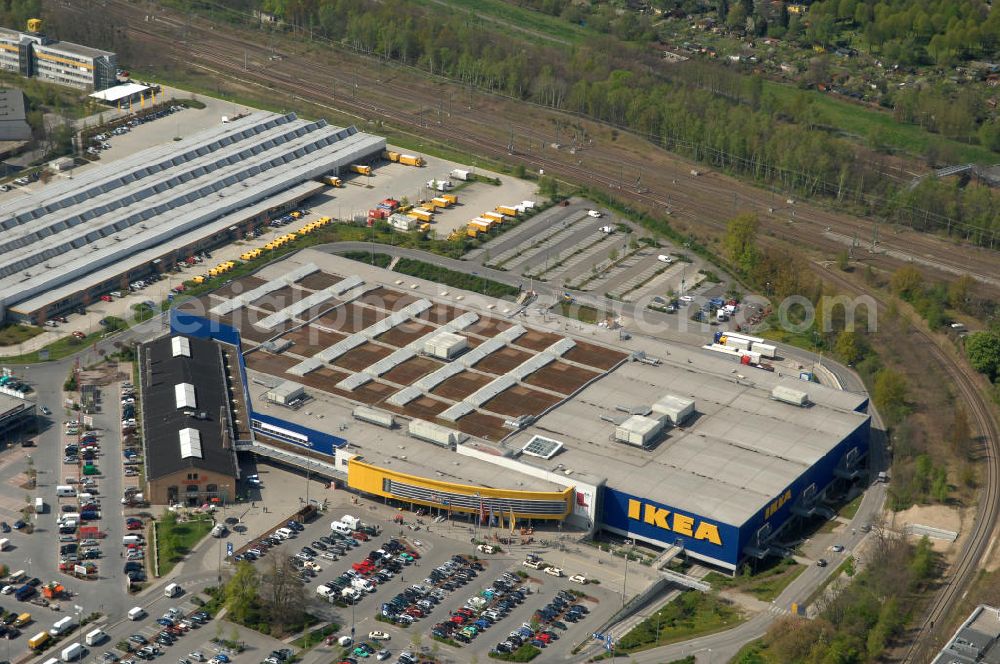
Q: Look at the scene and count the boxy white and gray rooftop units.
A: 7